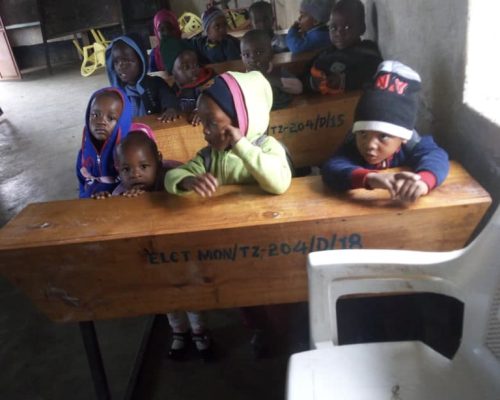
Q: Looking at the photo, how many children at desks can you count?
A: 12